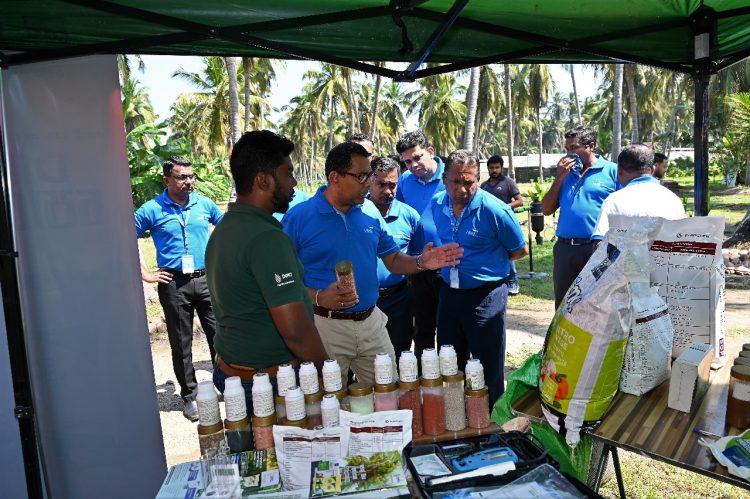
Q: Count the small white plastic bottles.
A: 13